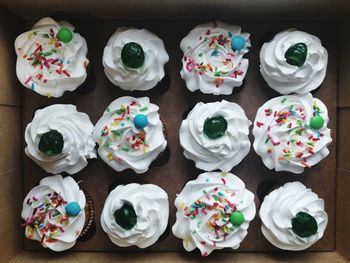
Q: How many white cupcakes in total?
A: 12